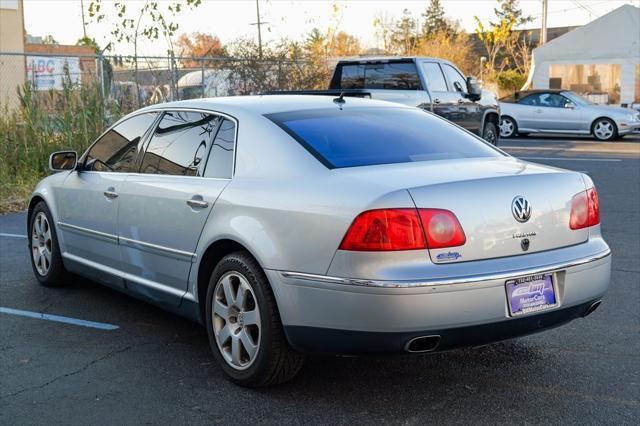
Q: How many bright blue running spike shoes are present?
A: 0